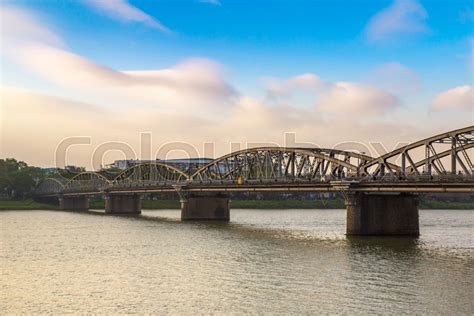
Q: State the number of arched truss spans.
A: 5